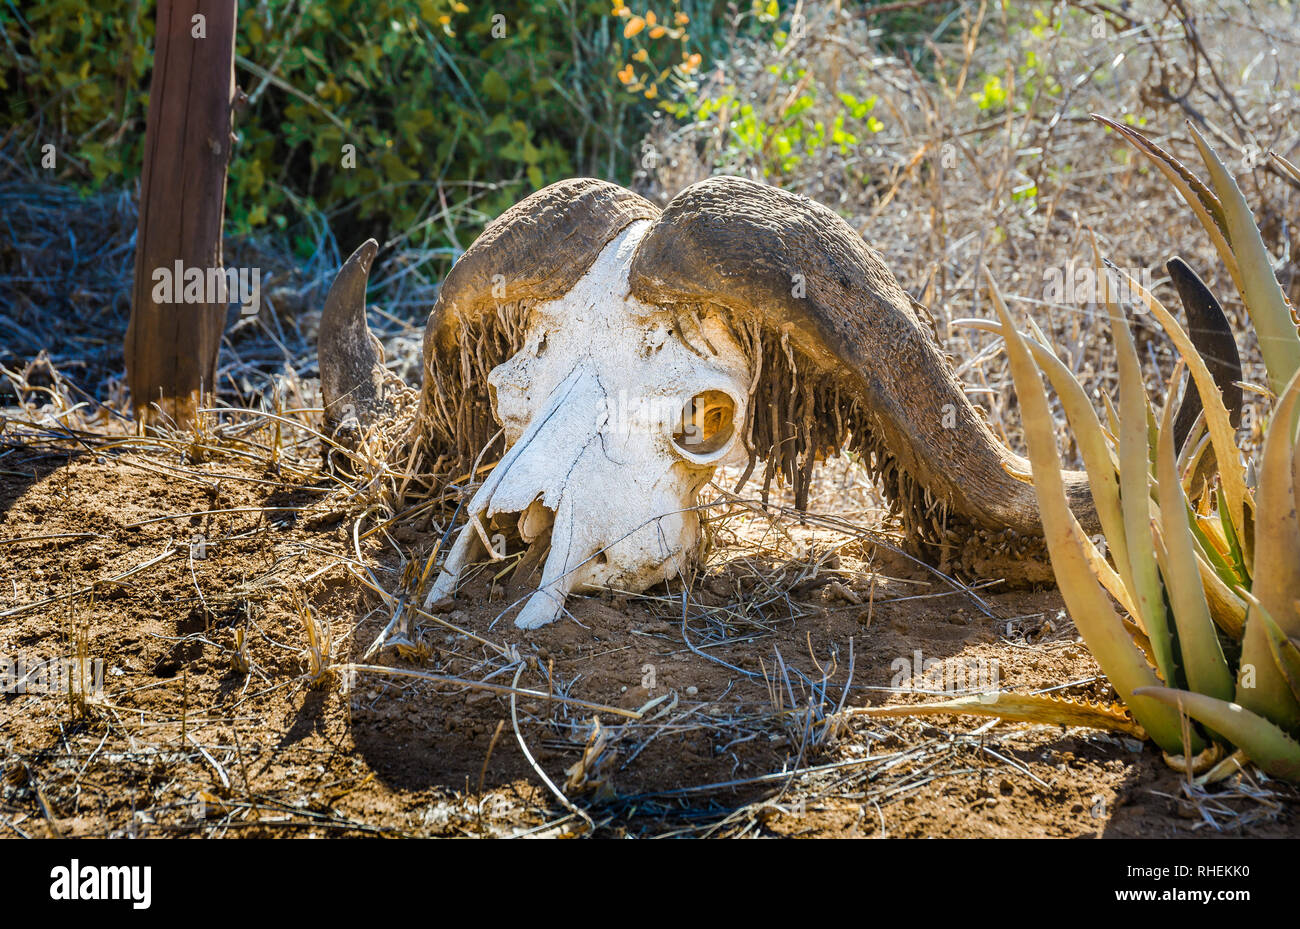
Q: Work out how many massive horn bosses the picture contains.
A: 2